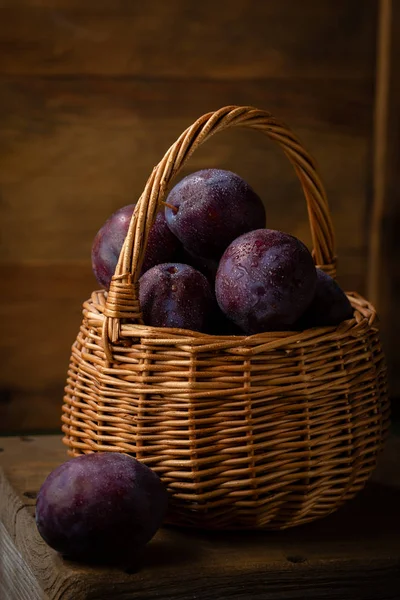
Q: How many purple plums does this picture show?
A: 6